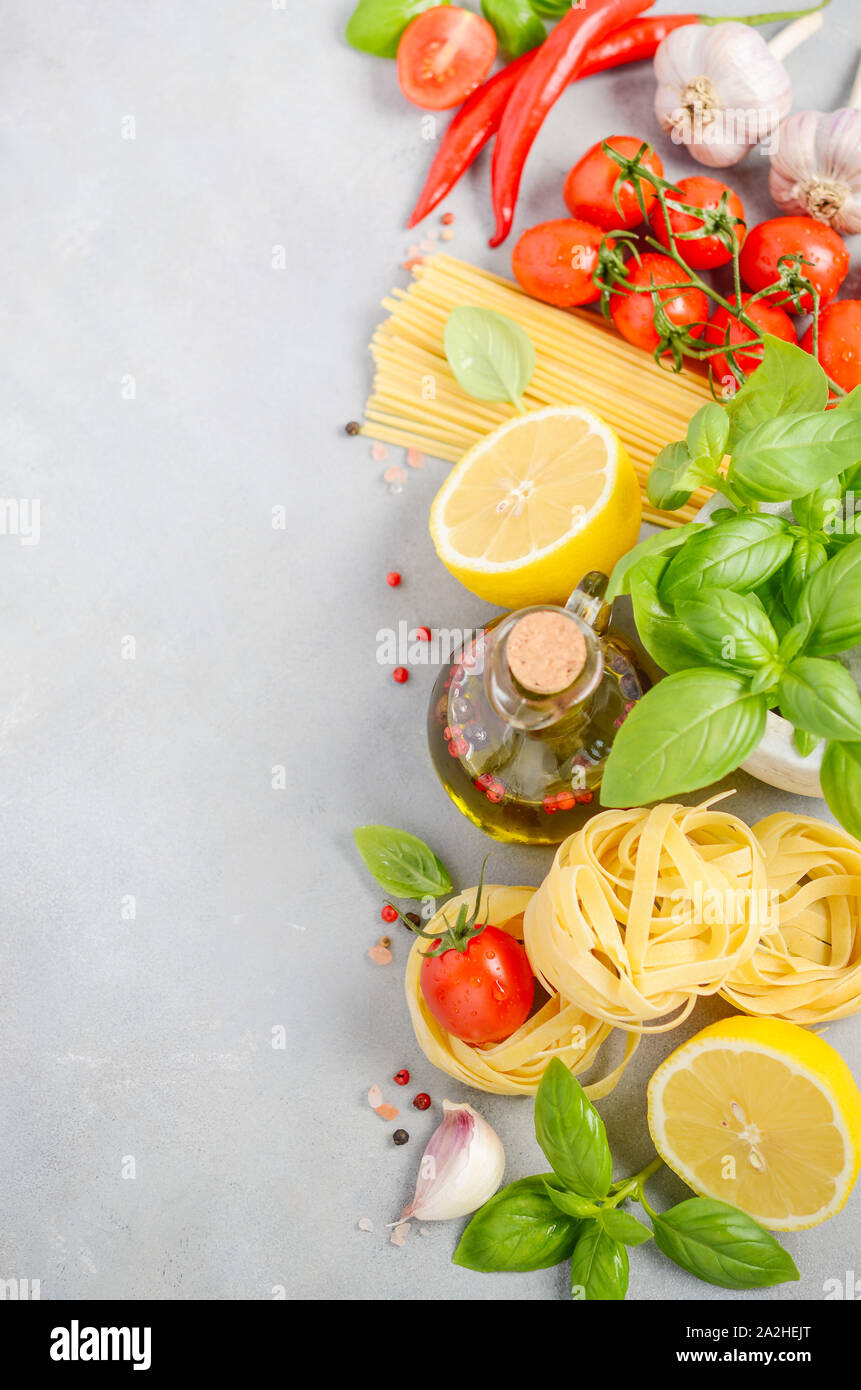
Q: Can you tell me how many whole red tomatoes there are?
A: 8